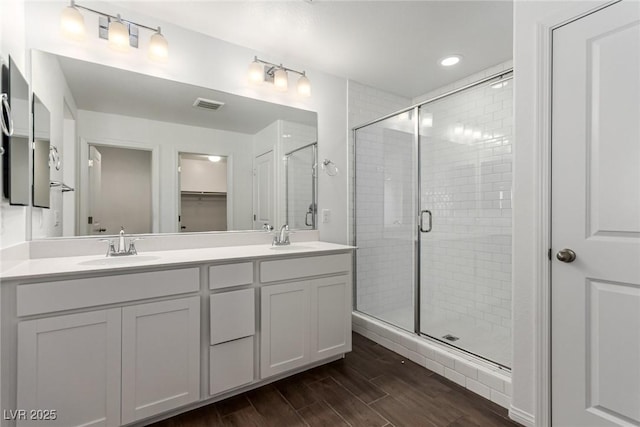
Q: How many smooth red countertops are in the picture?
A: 0